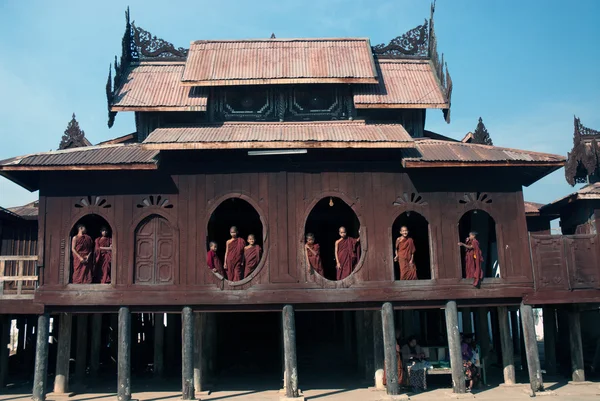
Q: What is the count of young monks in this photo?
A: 9